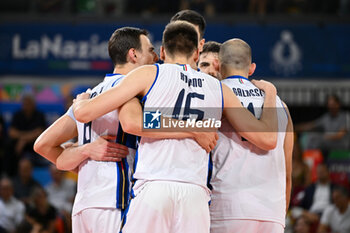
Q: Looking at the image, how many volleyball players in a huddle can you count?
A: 5